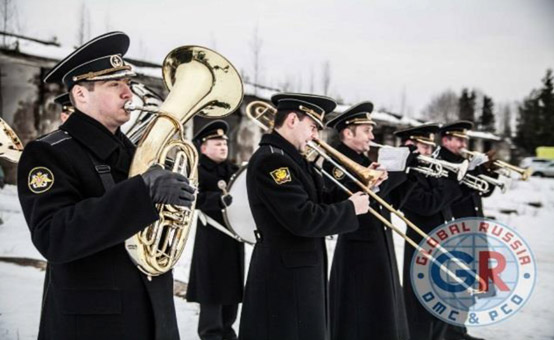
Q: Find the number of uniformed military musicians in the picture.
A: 7